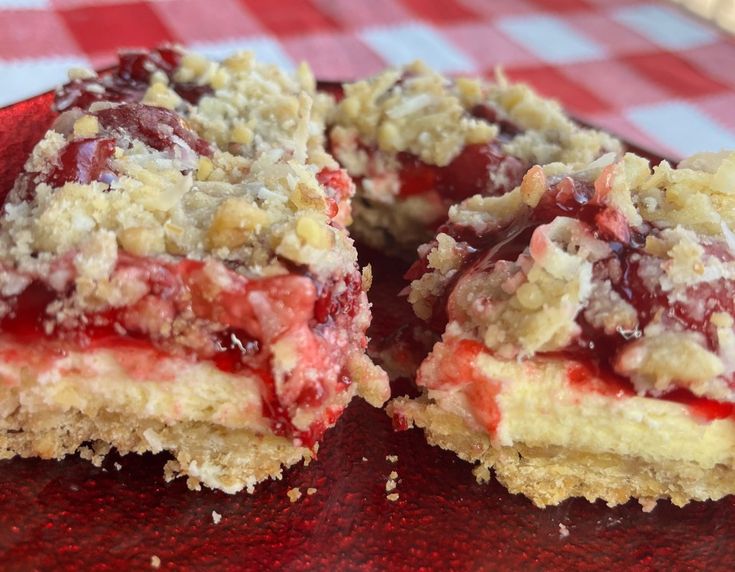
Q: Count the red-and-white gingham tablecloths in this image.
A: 1